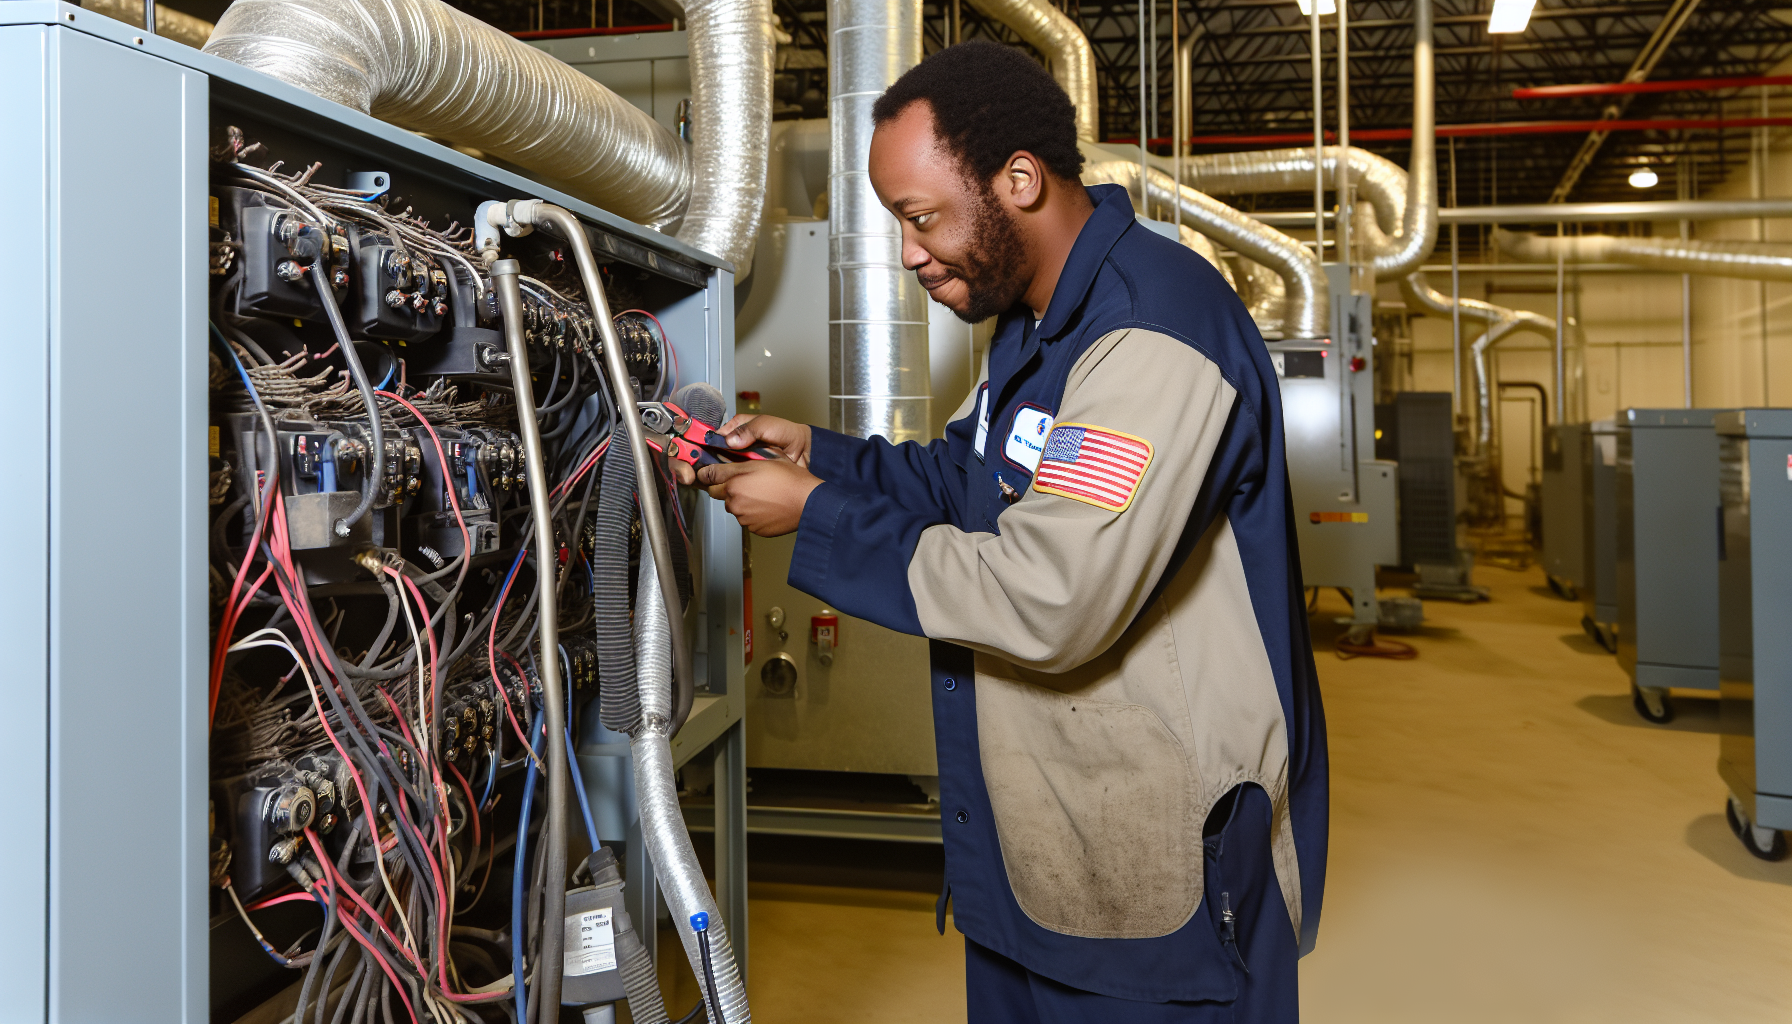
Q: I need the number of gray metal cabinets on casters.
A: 4